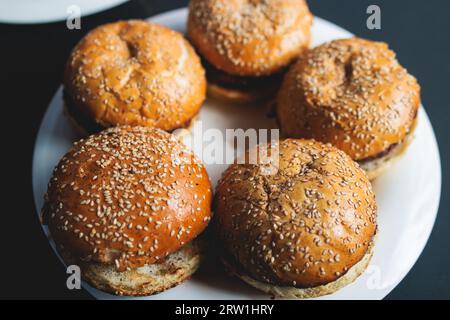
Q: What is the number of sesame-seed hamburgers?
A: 5